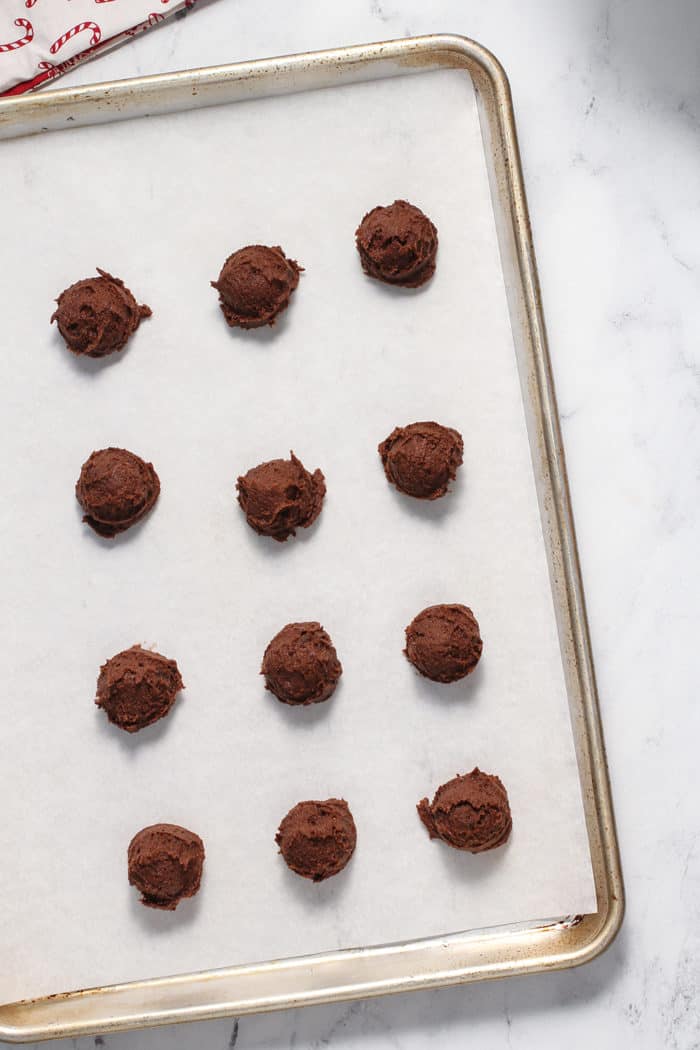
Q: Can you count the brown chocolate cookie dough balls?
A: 12